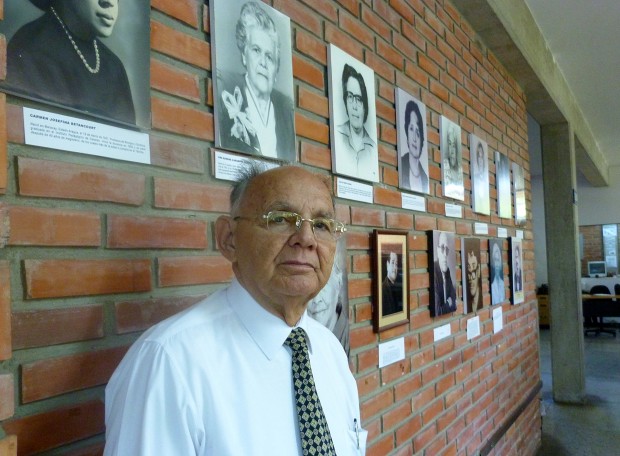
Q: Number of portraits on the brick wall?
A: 14